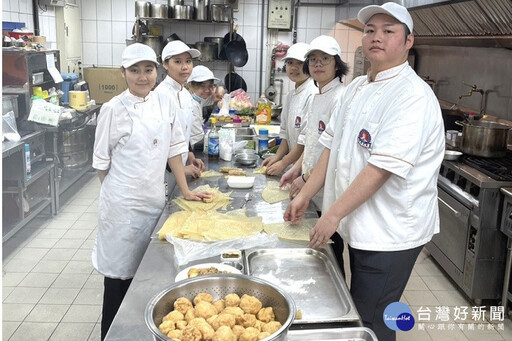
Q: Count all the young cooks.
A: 6